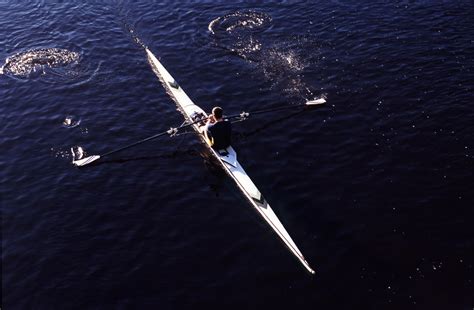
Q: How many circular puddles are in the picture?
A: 2